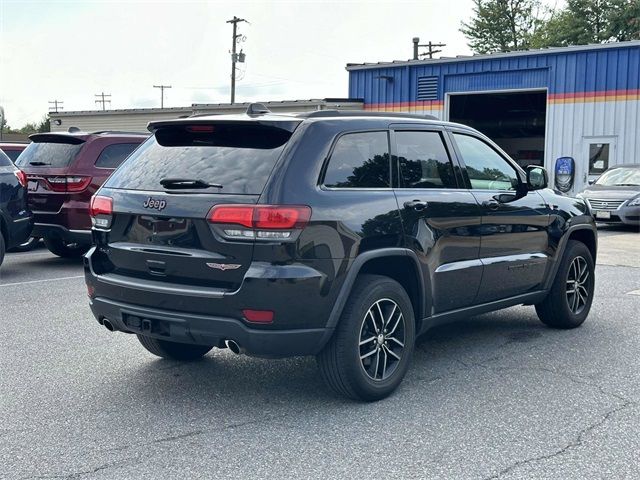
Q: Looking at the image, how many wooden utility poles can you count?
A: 5